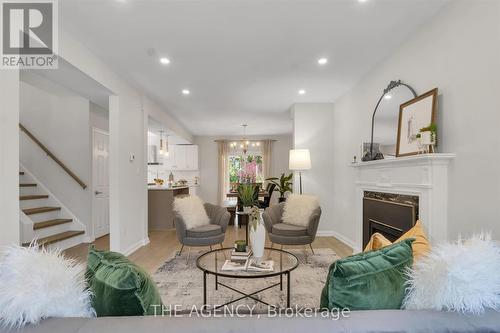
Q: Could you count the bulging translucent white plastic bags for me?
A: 0